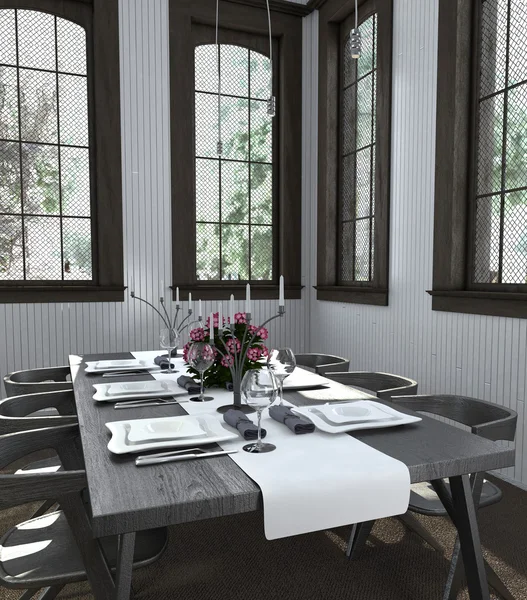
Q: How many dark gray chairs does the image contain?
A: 6